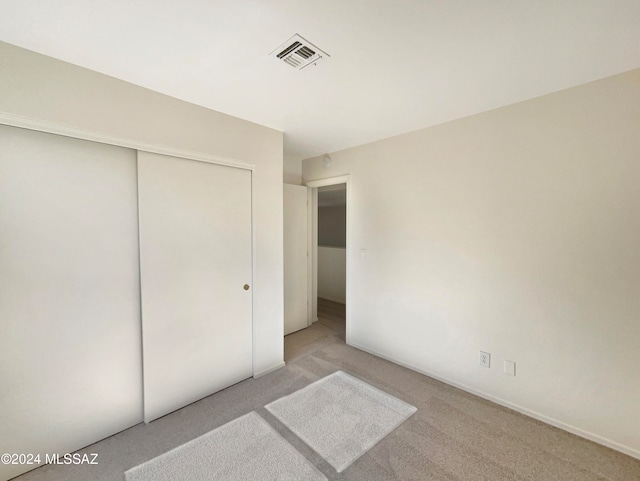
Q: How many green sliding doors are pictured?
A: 0